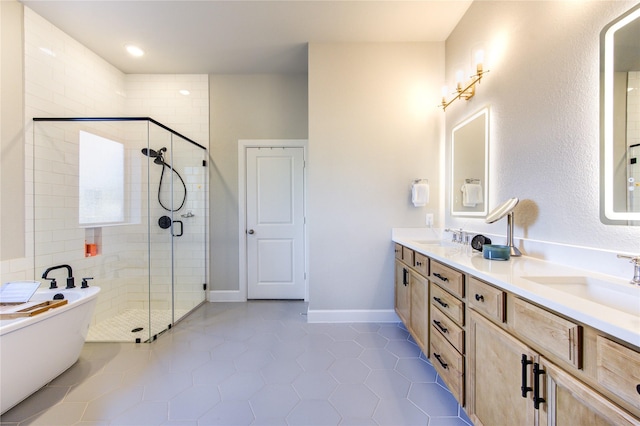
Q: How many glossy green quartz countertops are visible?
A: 0